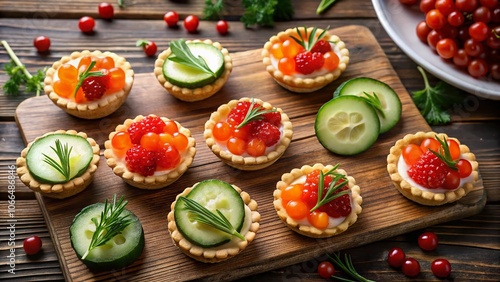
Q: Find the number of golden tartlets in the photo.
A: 9